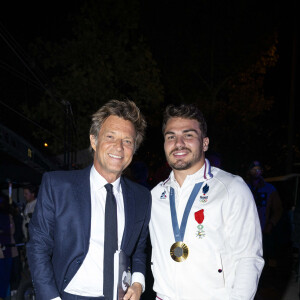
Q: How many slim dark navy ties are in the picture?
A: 1